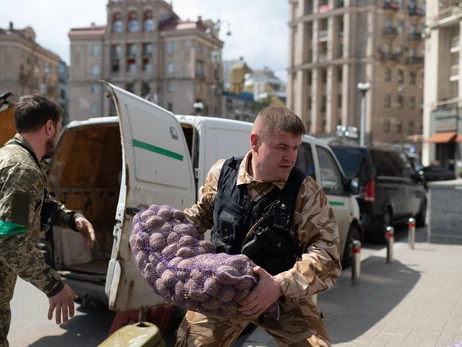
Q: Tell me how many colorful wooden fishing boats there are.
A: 0